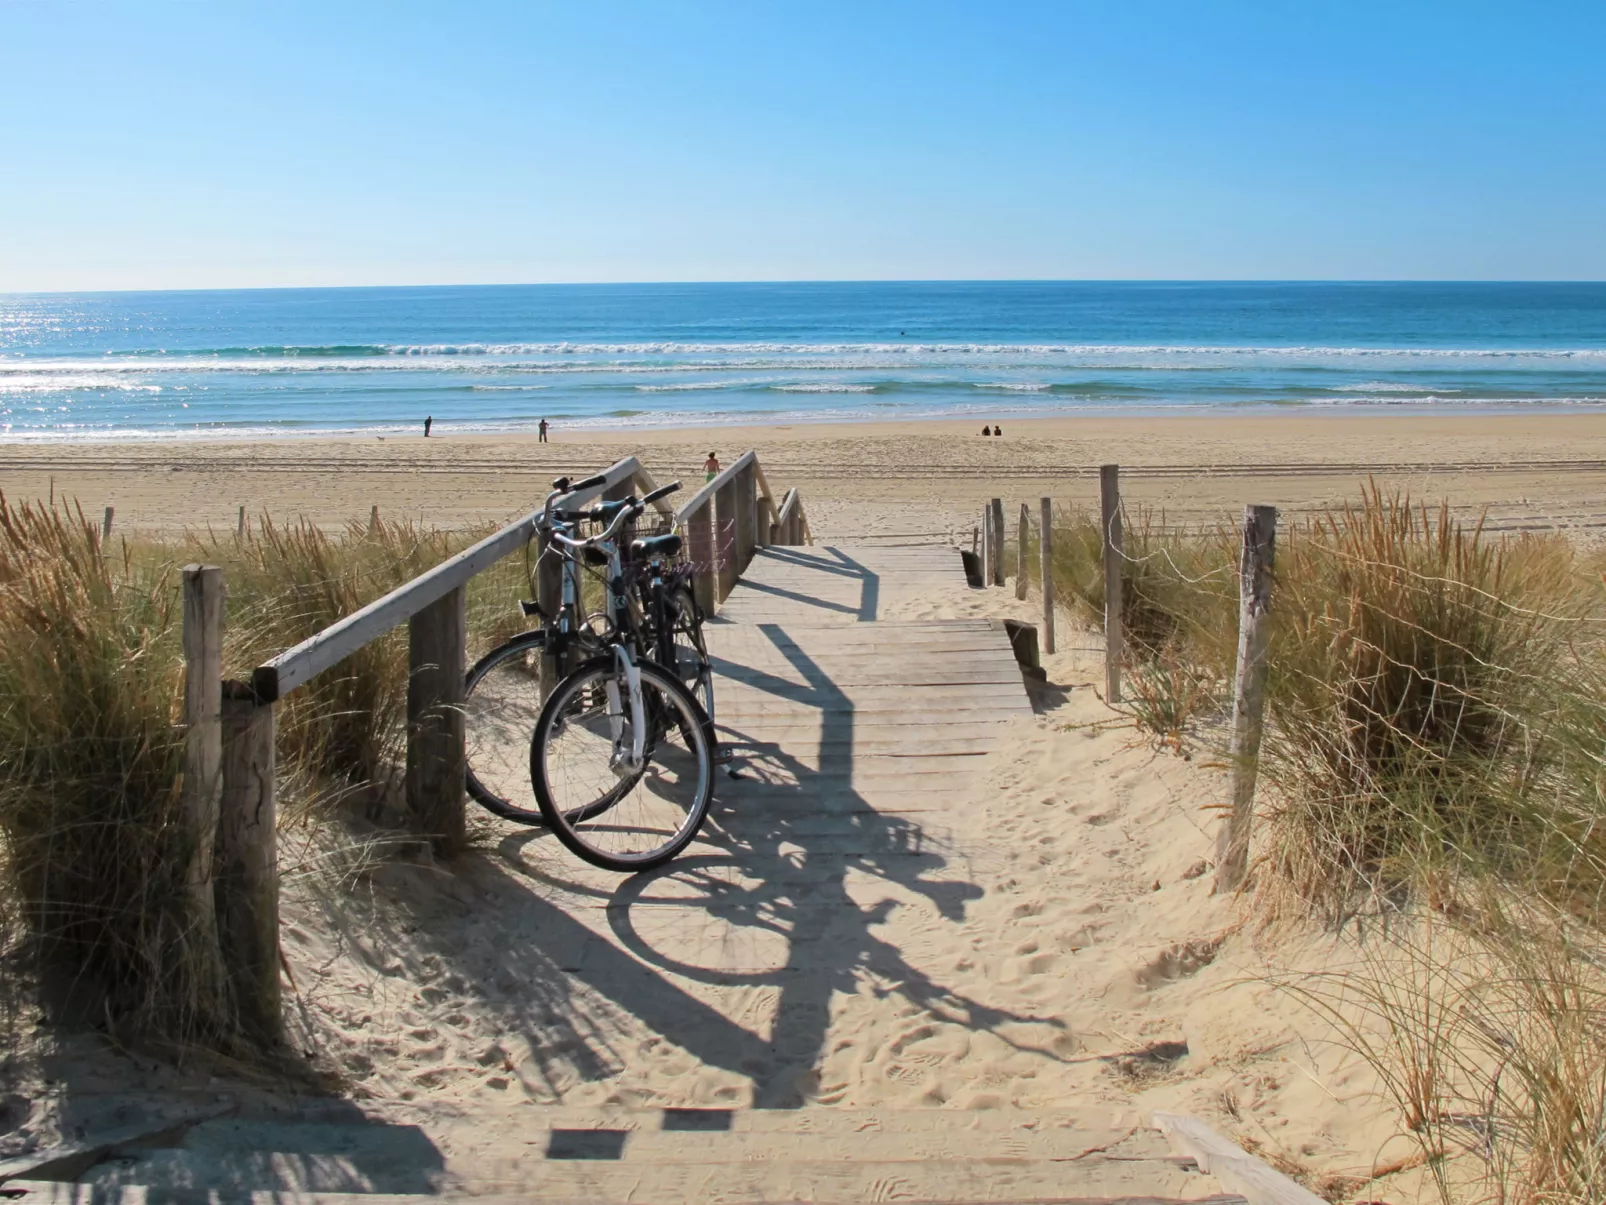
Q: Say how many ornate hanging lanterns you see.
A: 0